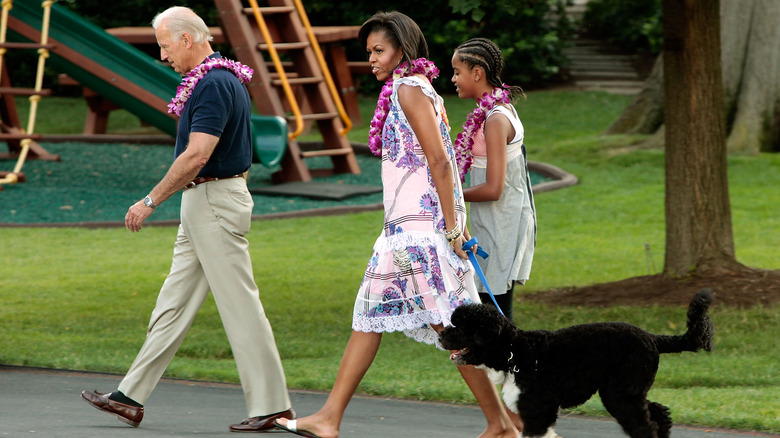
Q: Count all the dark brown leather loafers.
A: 2